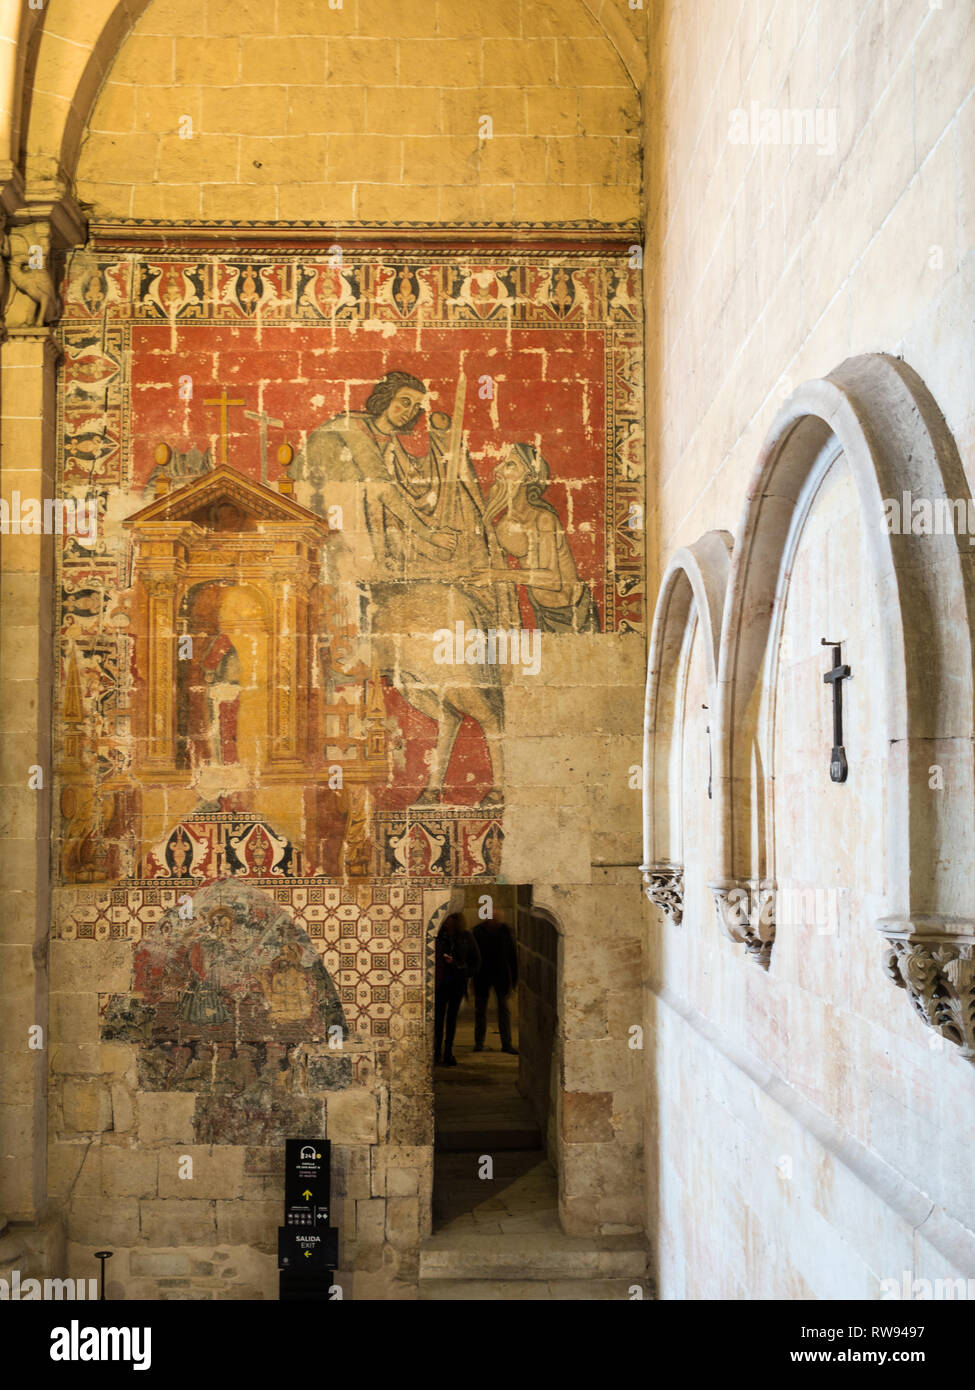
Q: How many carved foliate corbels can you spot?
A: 3